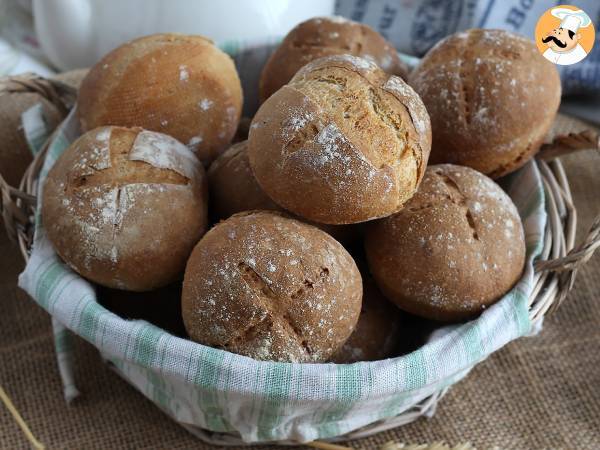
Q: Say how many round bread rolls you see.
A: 9